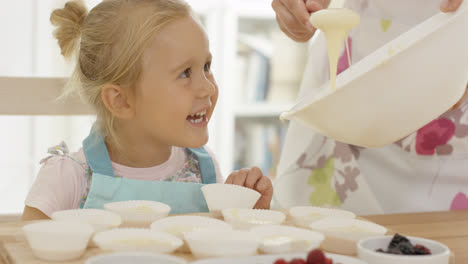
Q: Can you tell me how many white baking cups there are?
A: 11